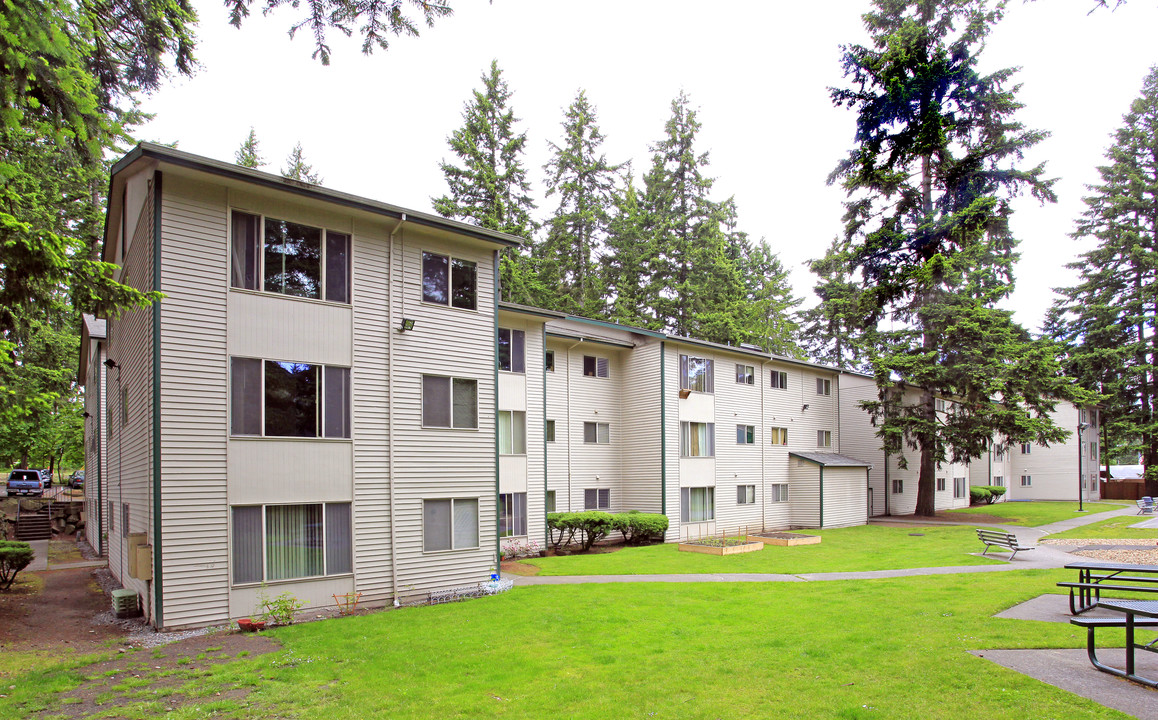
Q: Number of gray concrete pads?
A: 2